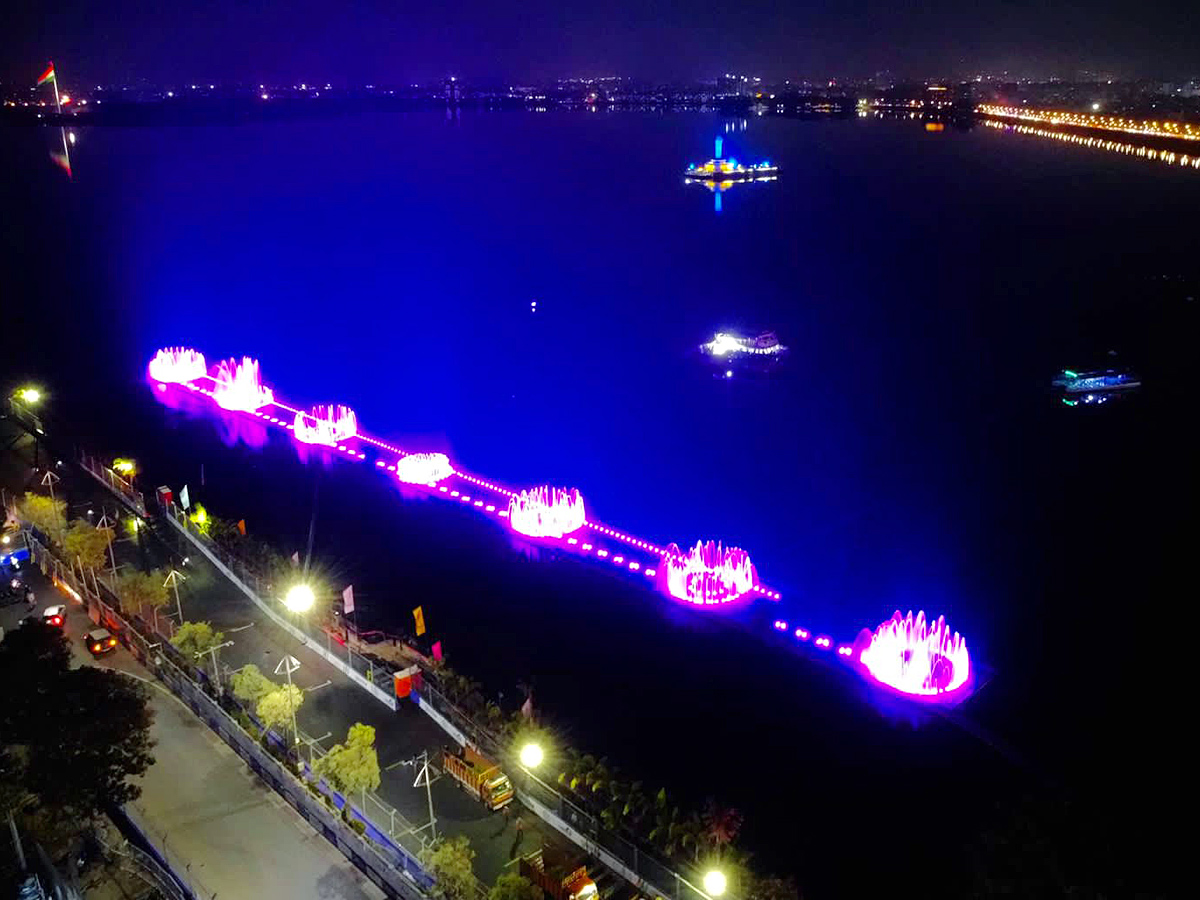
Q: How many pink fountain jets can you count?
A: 7